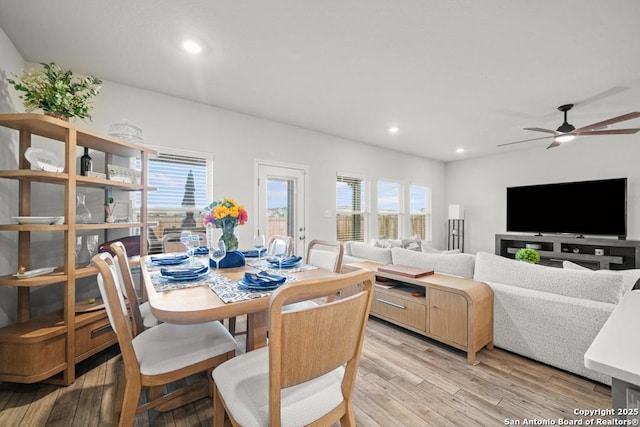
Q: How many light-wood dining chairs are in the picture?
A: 6